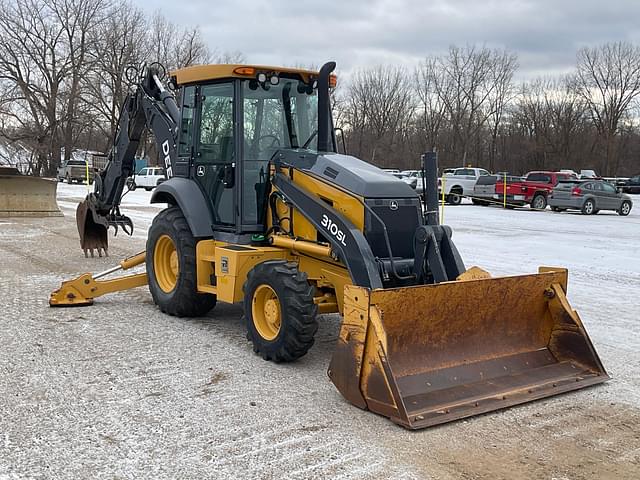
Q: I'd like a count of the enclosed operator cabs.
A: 1